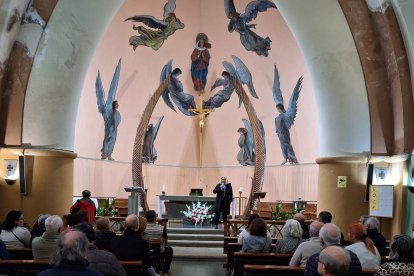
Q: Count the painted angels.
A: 8